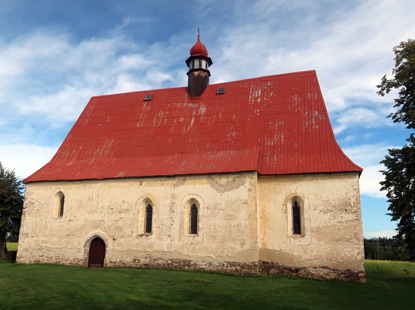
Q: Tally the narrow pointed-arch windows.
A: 4